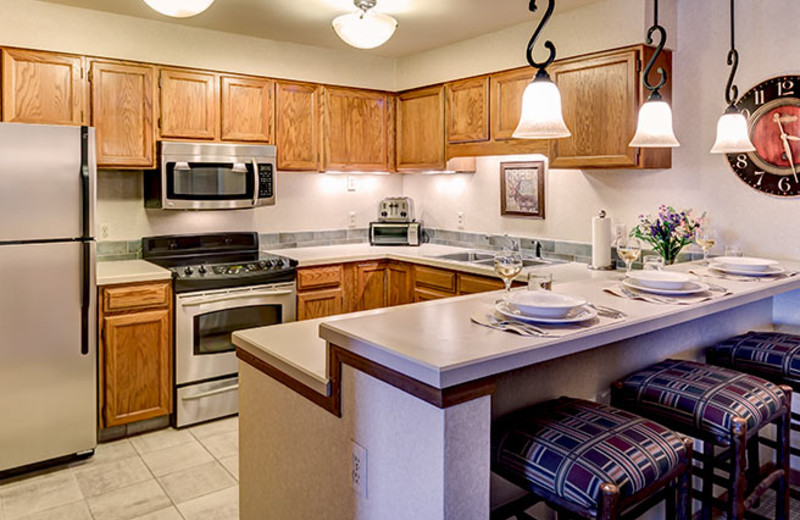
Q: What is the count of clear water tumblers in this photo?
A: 3